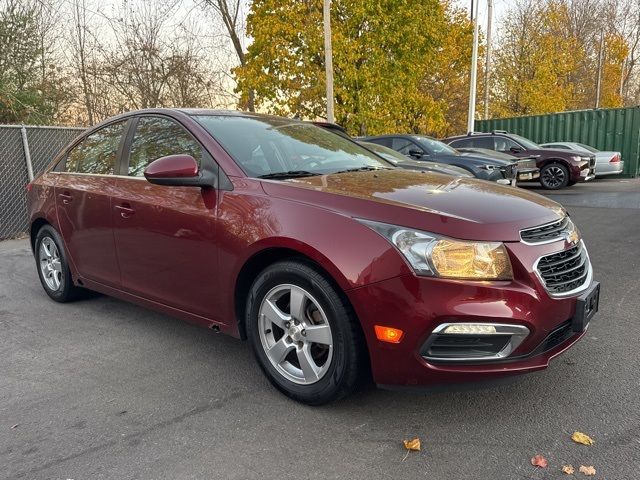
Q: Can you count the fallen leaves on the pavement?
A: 5